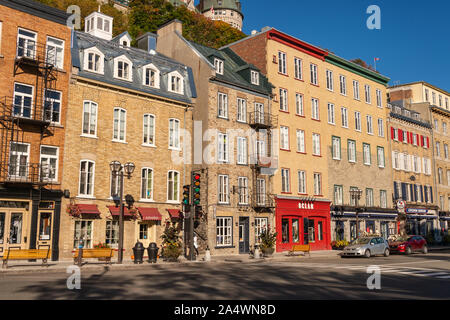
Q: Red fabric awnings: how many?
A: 4